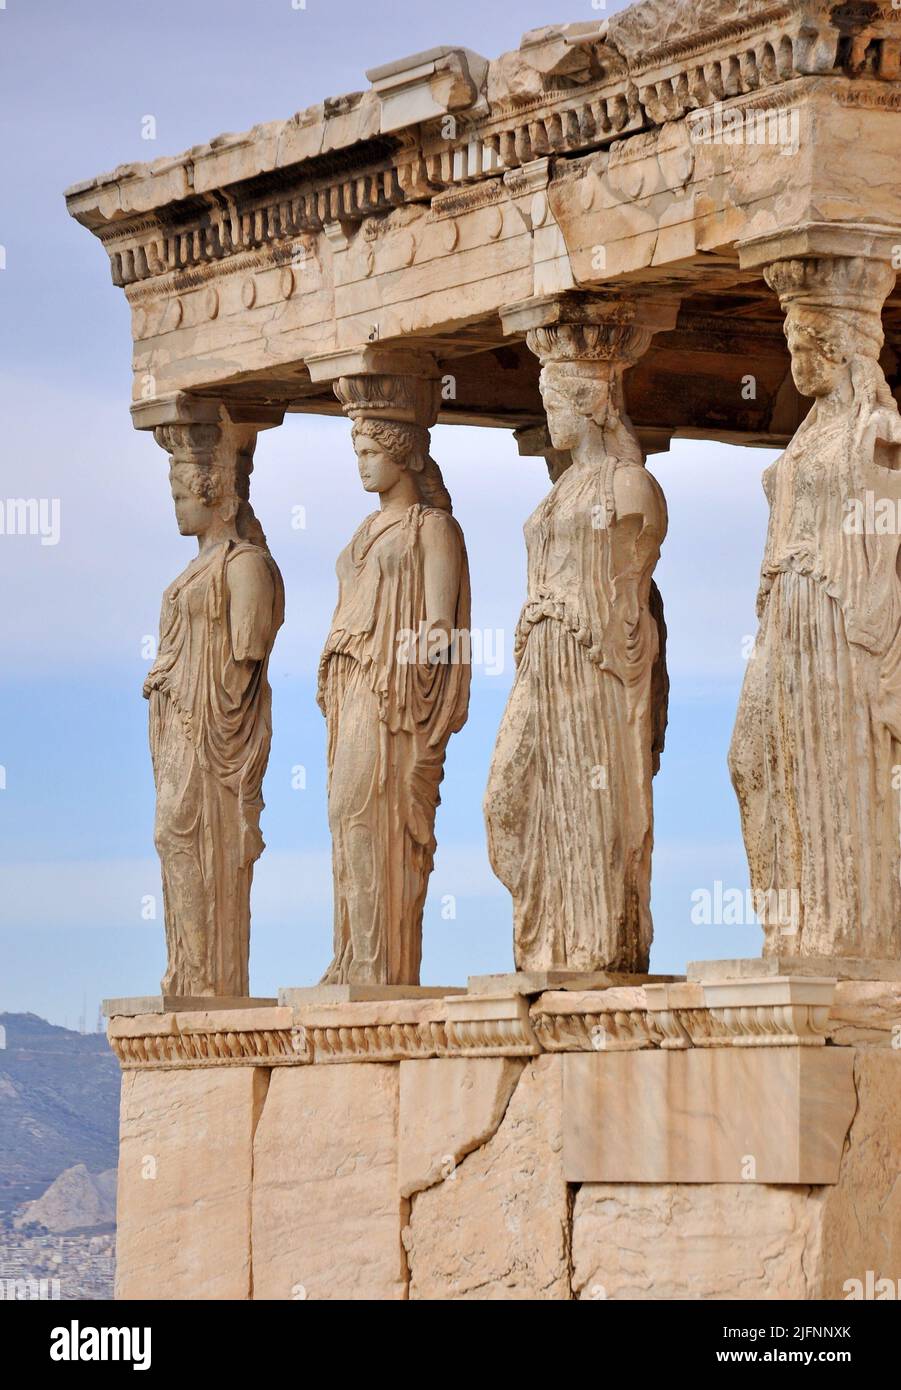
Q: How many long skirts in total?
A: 4